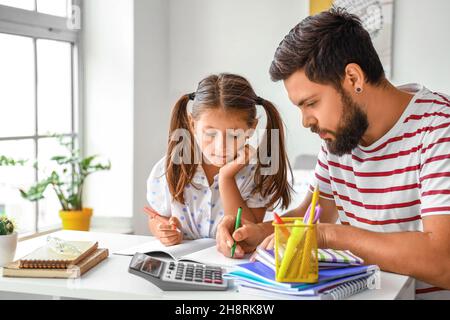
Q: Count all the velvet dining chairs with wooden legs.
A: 0